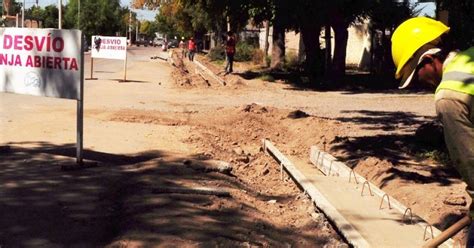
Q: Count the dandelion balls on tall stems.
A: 0